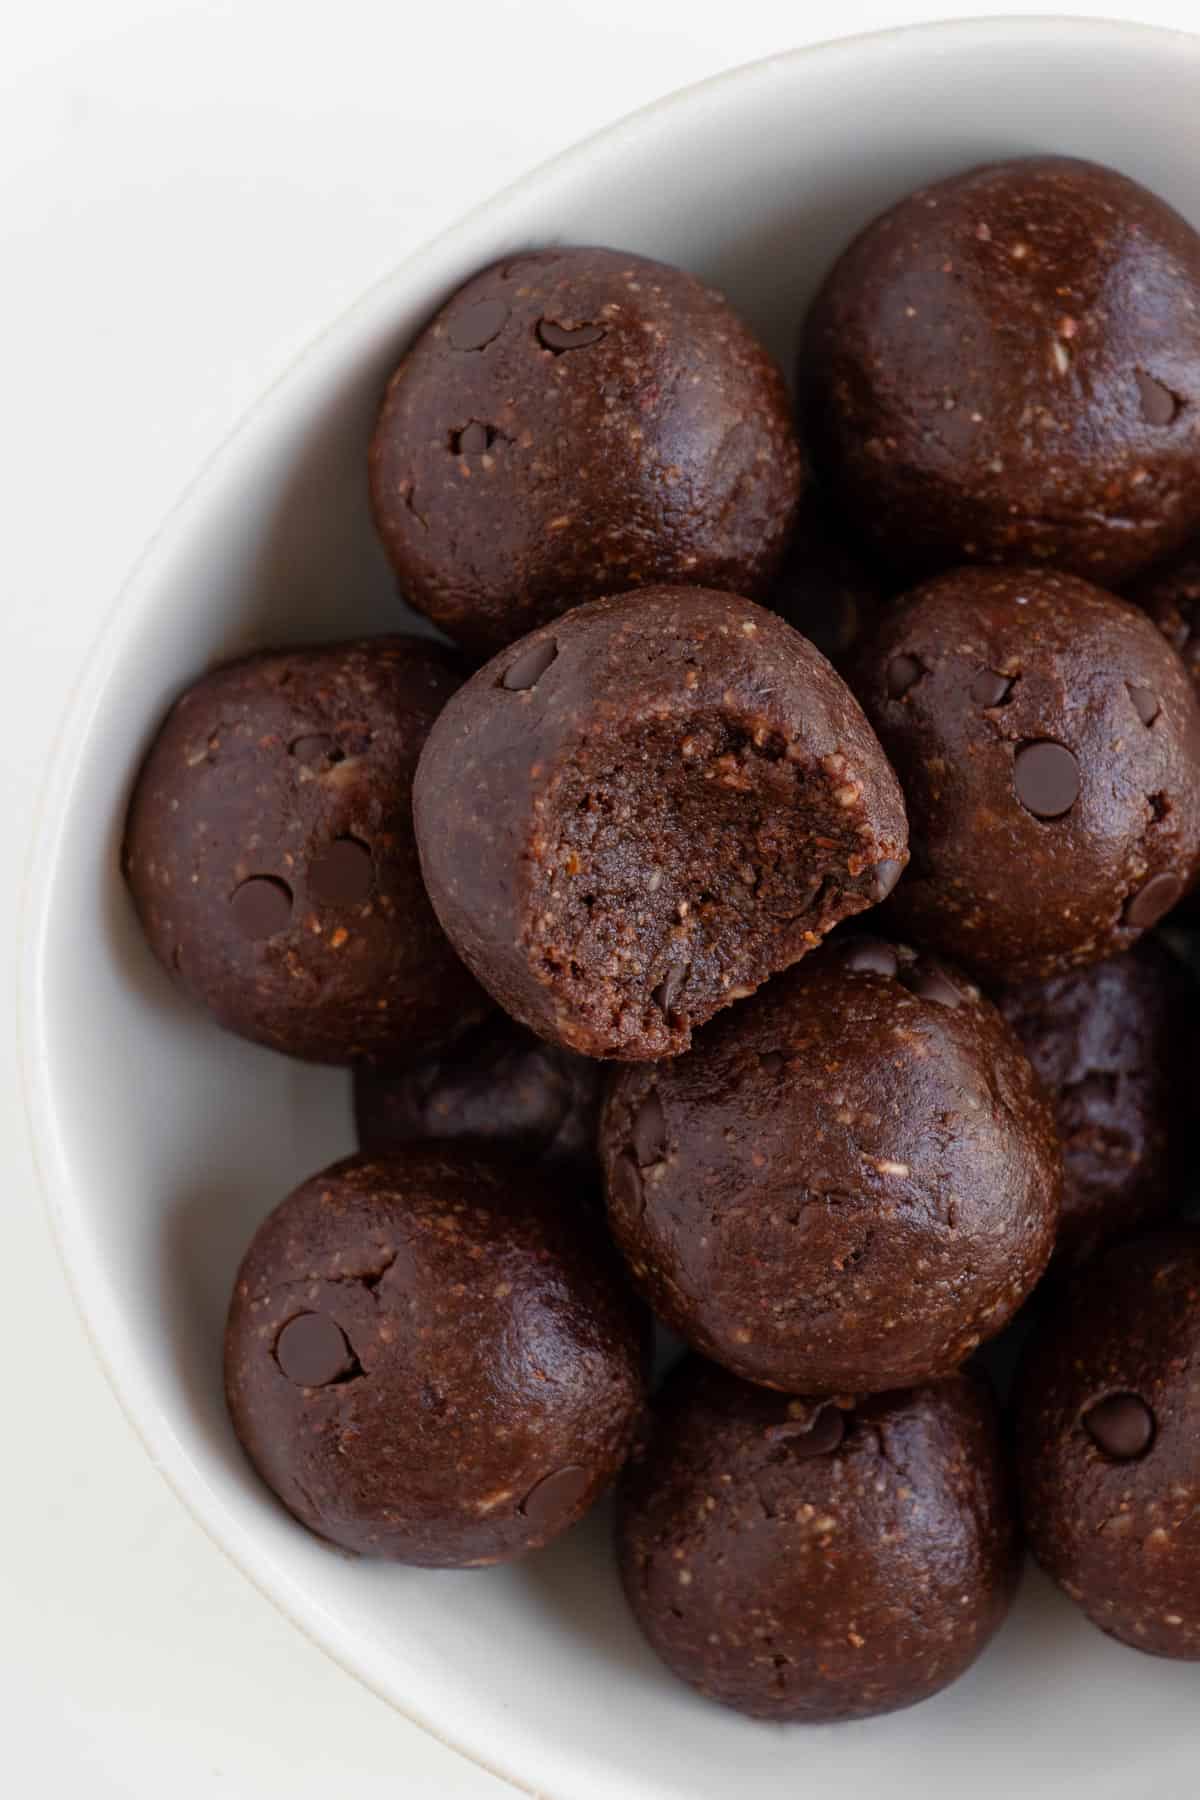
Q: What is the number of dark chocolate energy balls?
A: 13